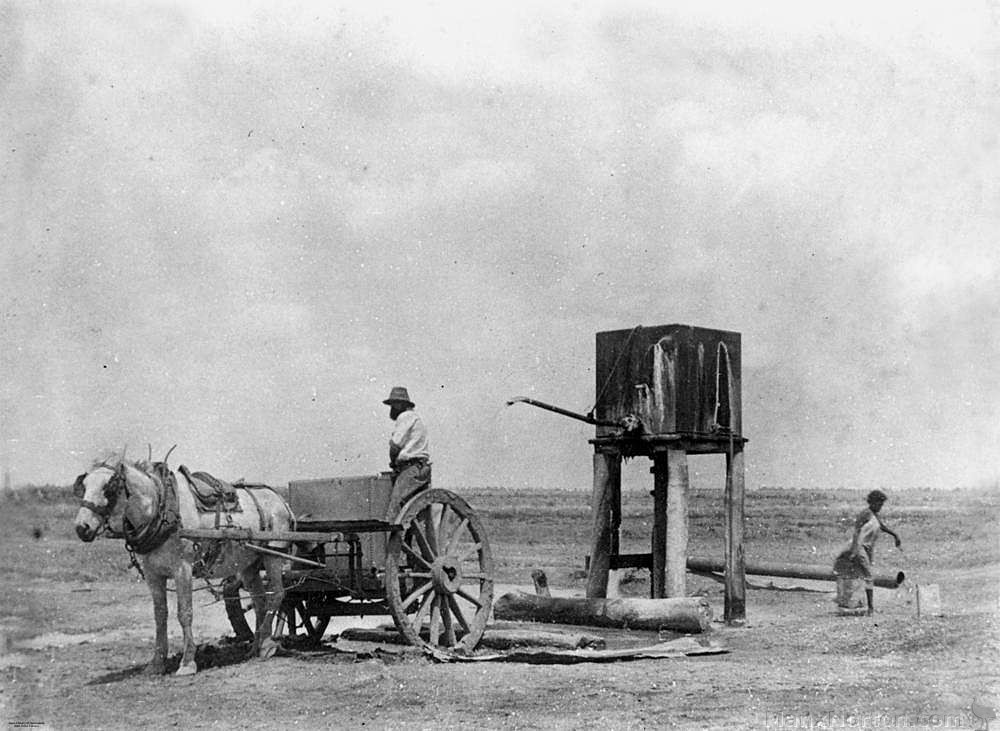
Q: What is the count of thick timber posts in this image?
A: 4